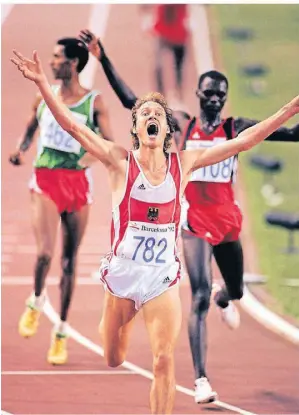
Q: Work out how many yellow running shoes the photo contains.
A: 2